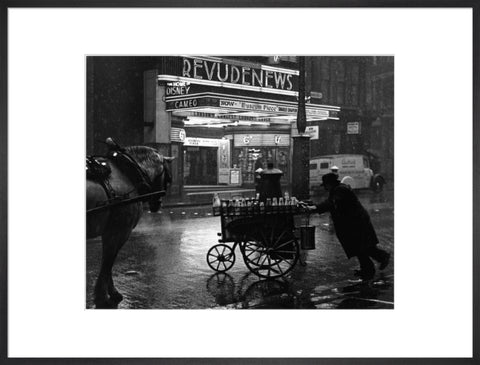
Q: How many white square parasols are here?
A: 0